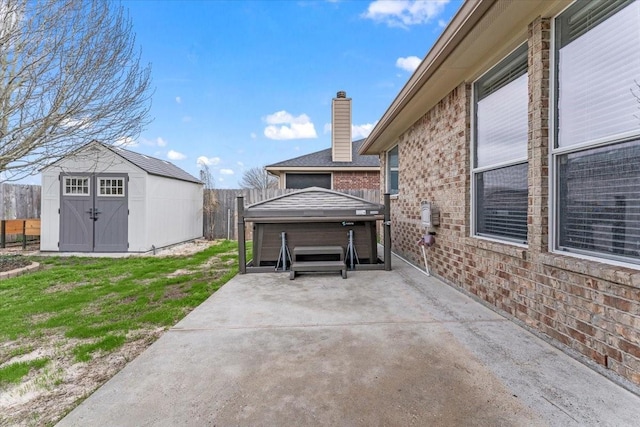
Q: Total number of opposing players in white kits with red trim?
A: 0